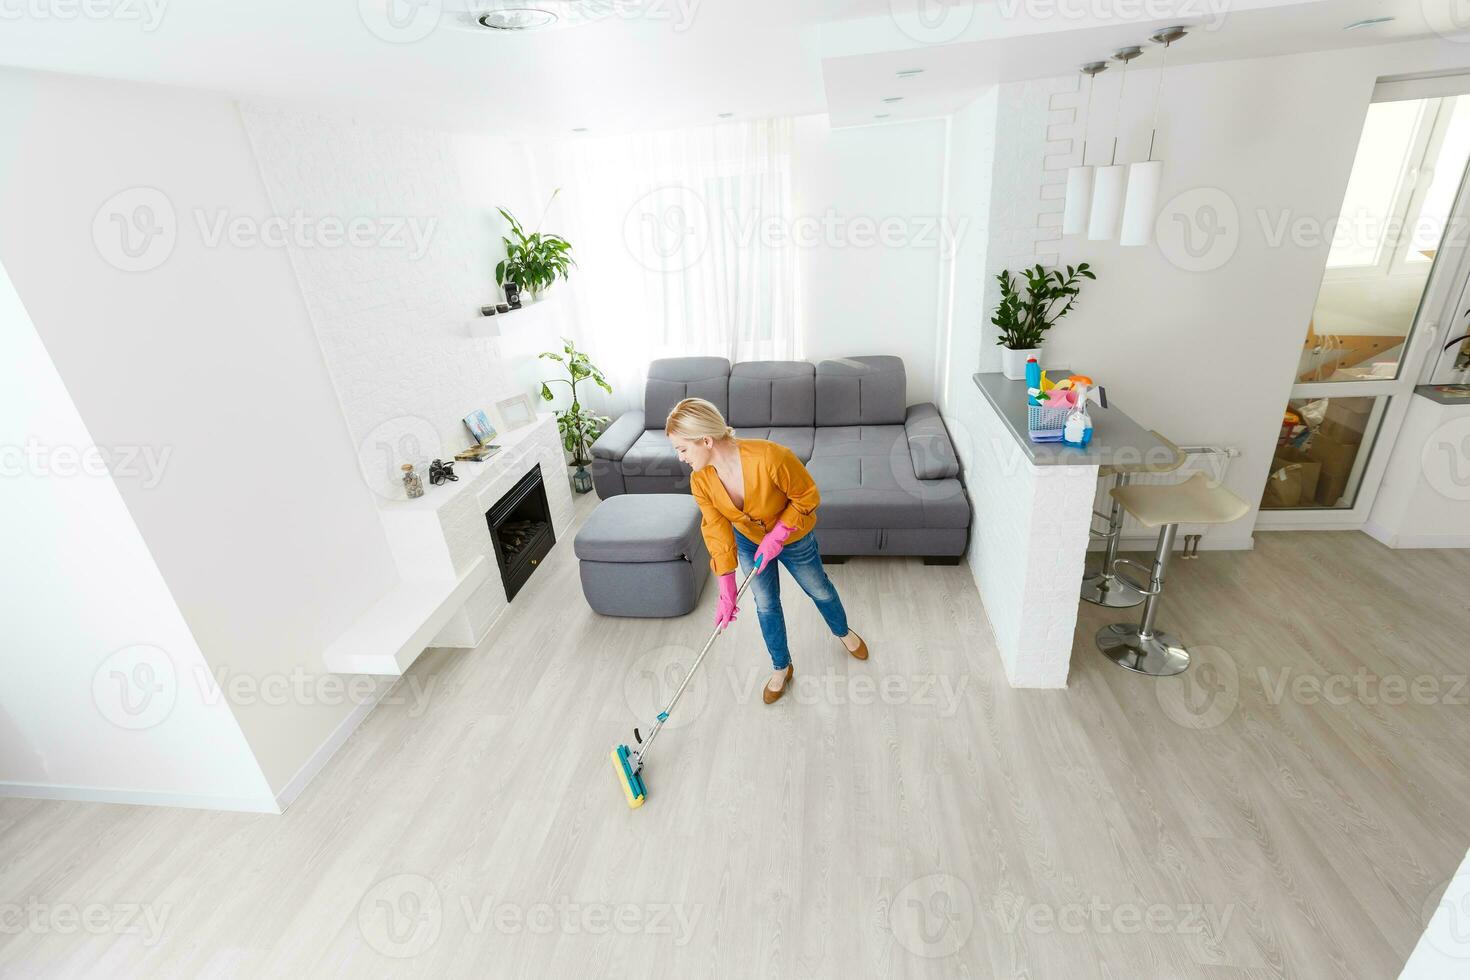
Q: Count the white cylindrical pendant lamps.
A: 3